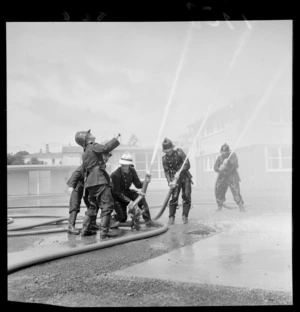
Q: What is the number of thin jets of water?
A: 3